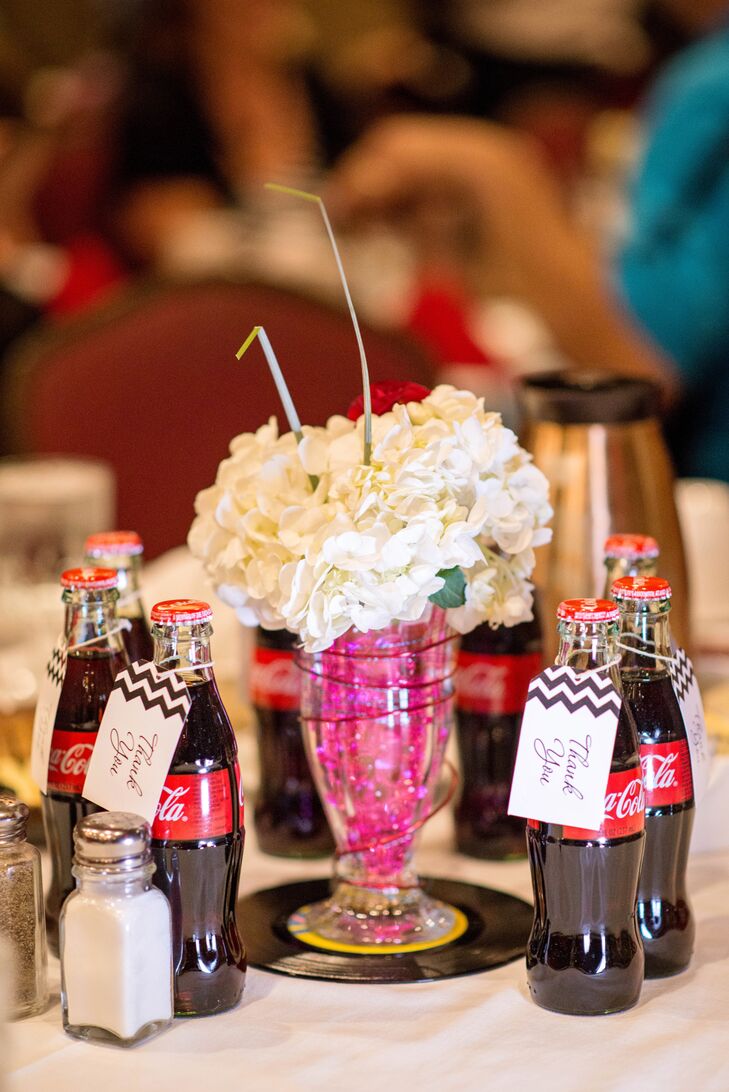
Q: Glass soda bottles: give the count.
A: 8